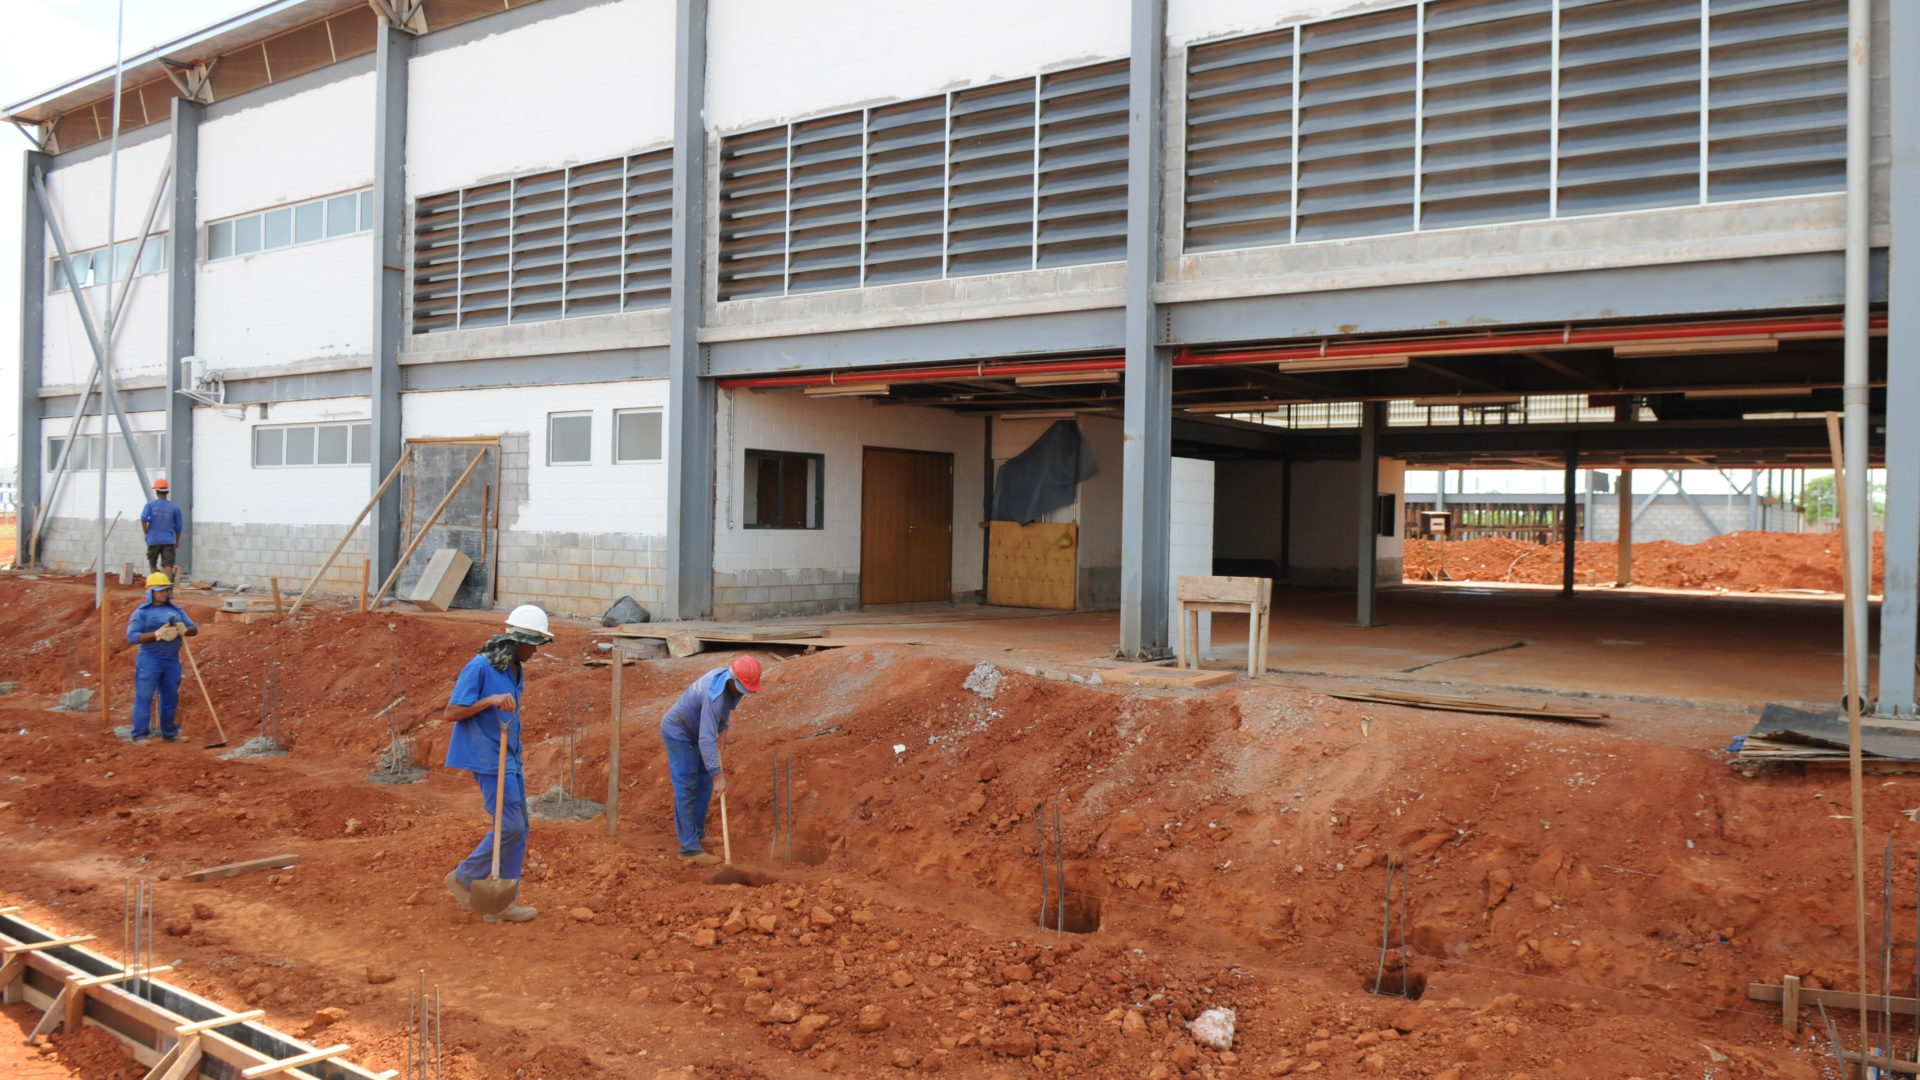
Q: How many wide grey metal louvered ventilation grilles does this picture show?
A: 3